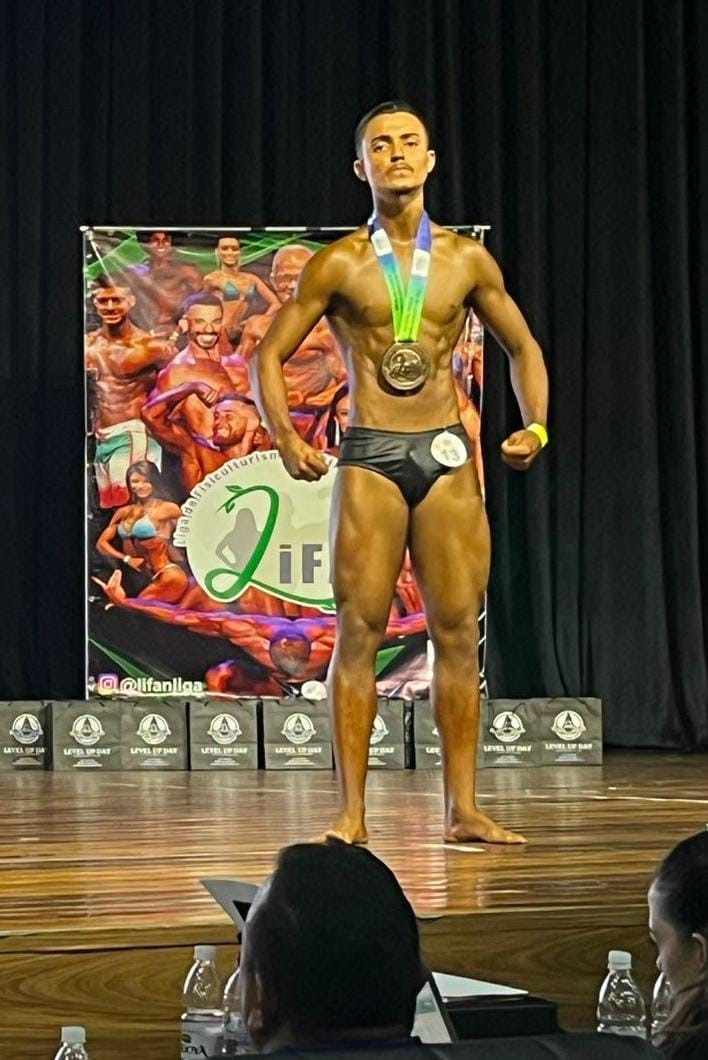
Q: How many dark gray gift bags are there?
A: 9